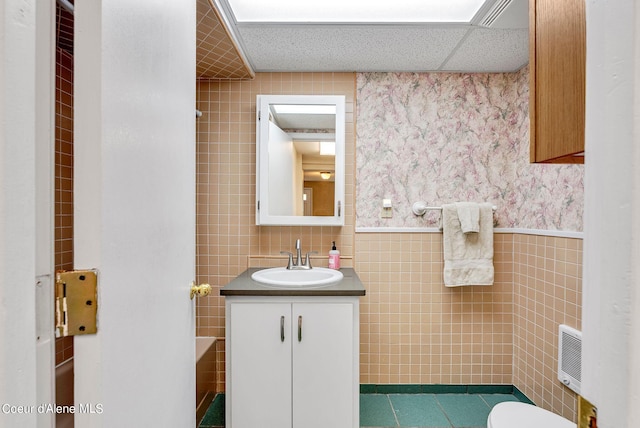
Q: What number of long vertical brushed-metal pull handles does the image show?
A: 2